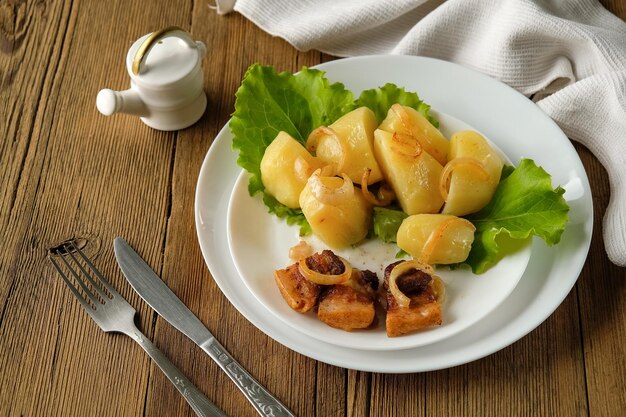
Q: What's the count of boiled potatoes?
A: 7